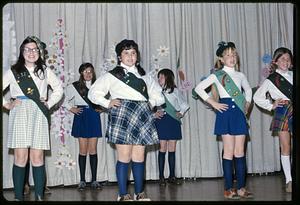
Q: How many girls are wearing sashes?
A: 6